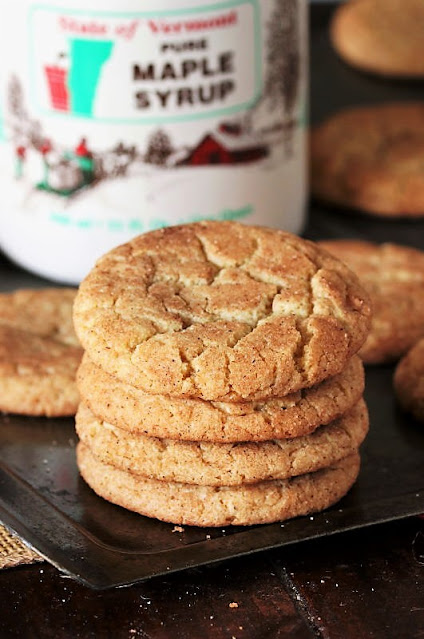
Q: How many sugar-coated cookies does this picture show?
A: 10